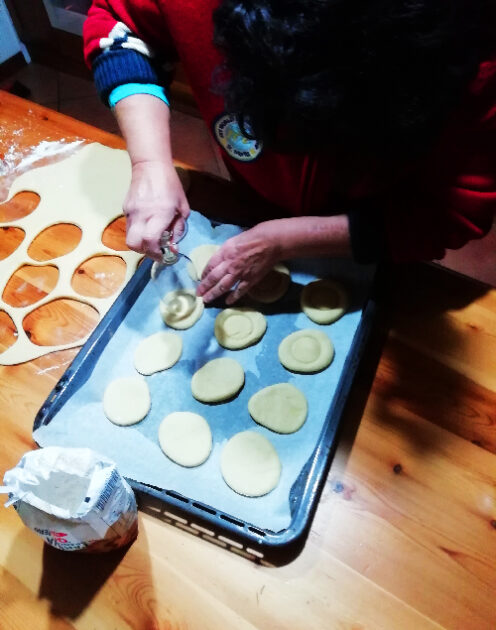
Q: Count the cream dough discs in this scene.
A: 12